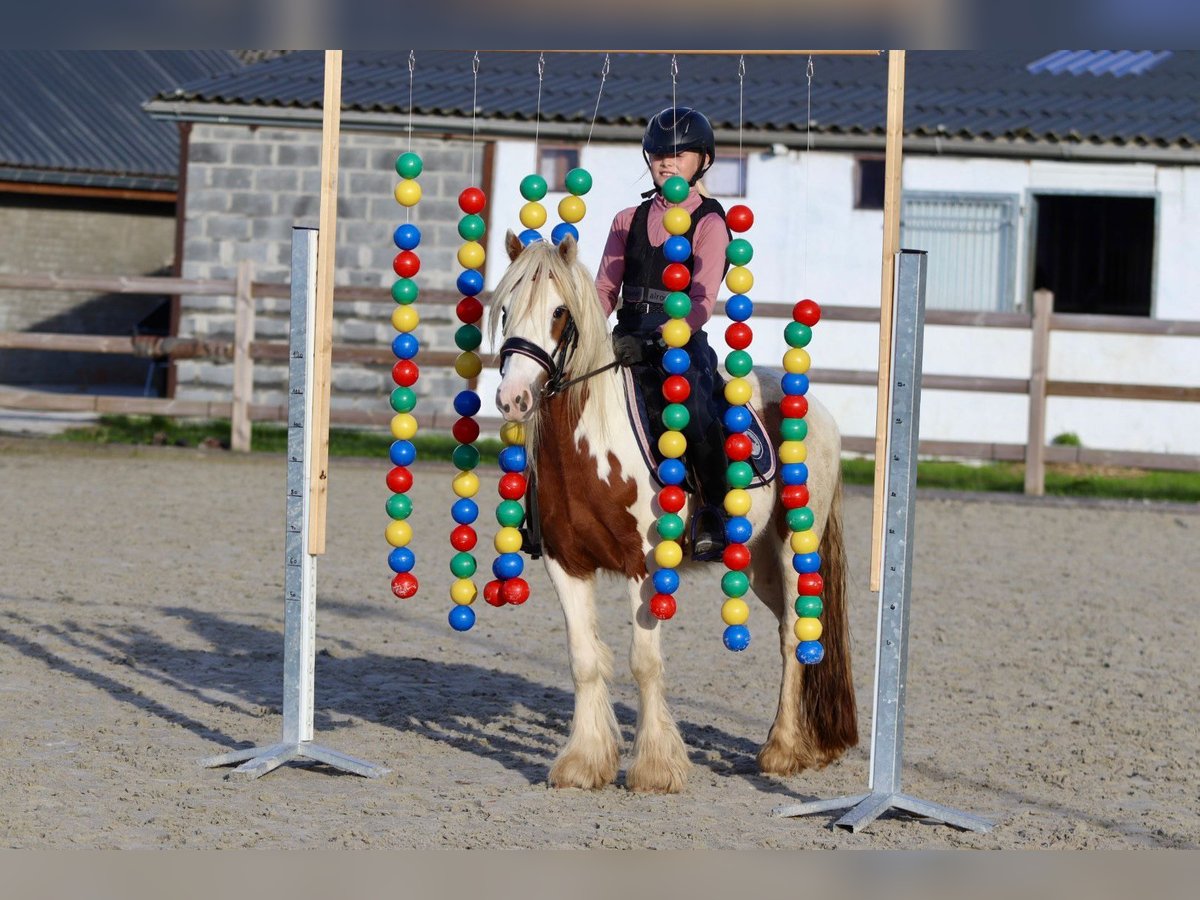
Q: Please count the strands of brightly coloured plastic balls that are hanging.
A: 7